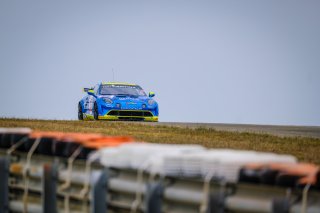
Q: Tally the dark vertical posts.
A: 6